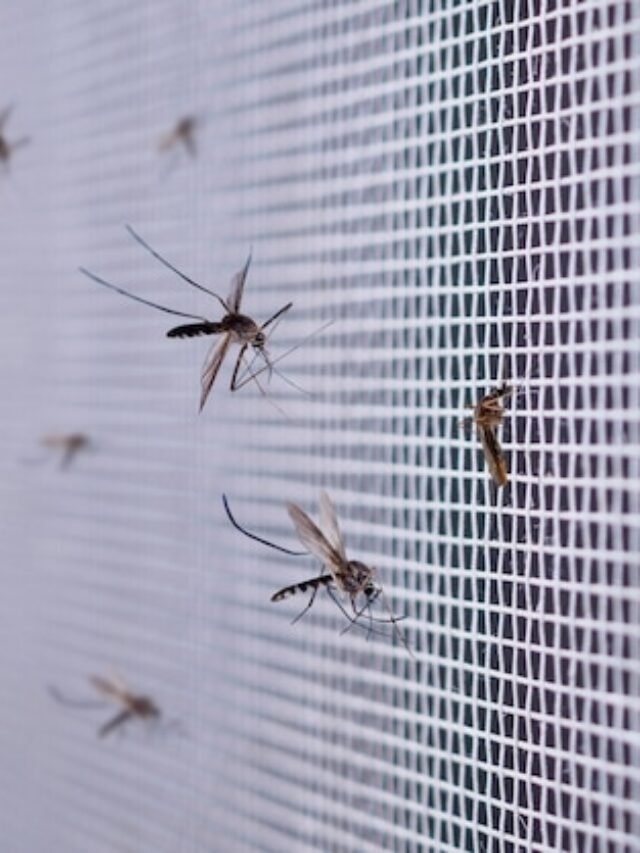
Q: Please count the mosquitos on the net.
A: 7